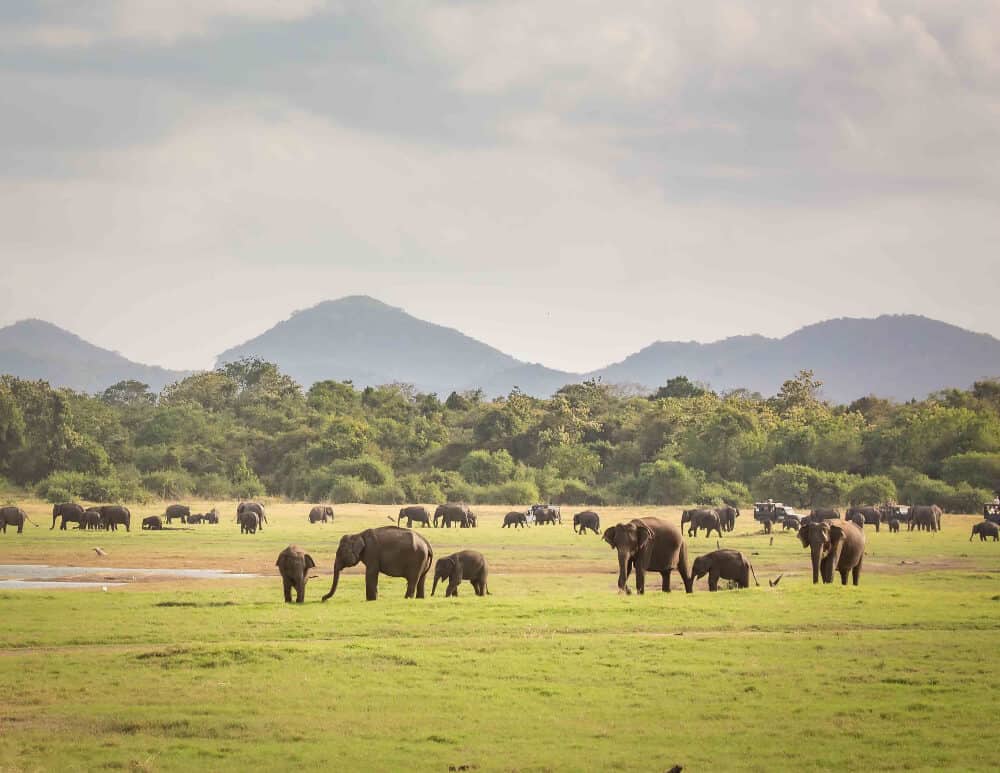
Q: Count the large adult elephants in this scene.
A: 3